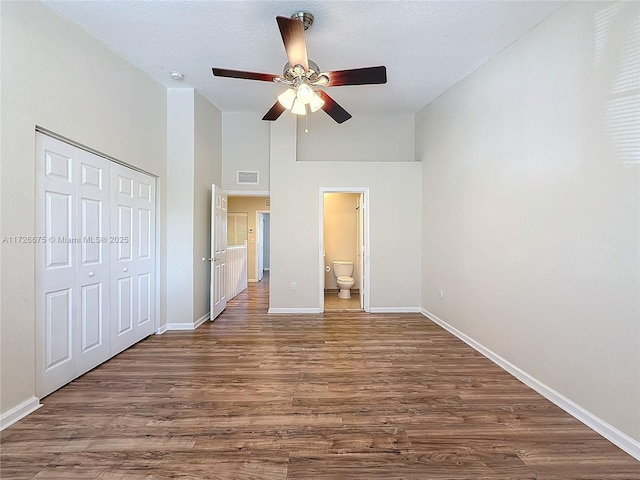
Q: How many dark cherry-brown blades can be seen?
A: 5